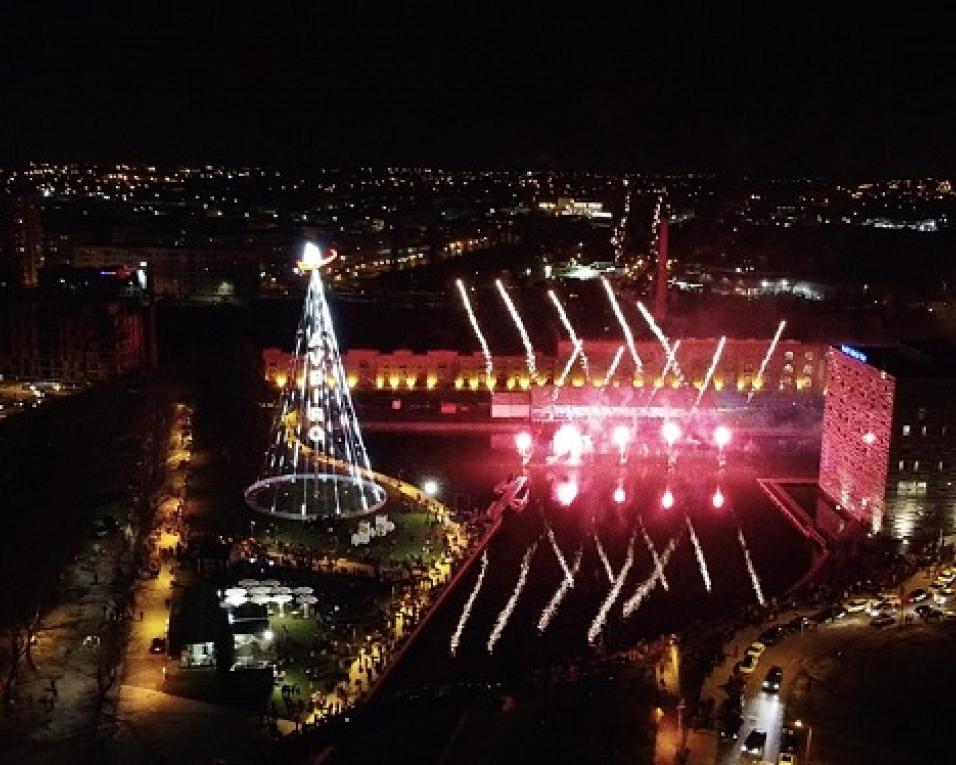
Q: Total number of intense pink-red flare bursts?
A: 5